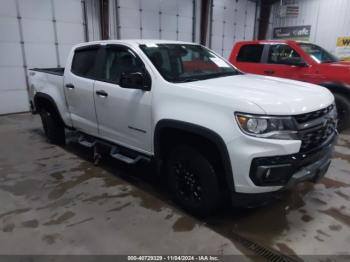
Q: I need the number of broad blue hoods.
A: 0